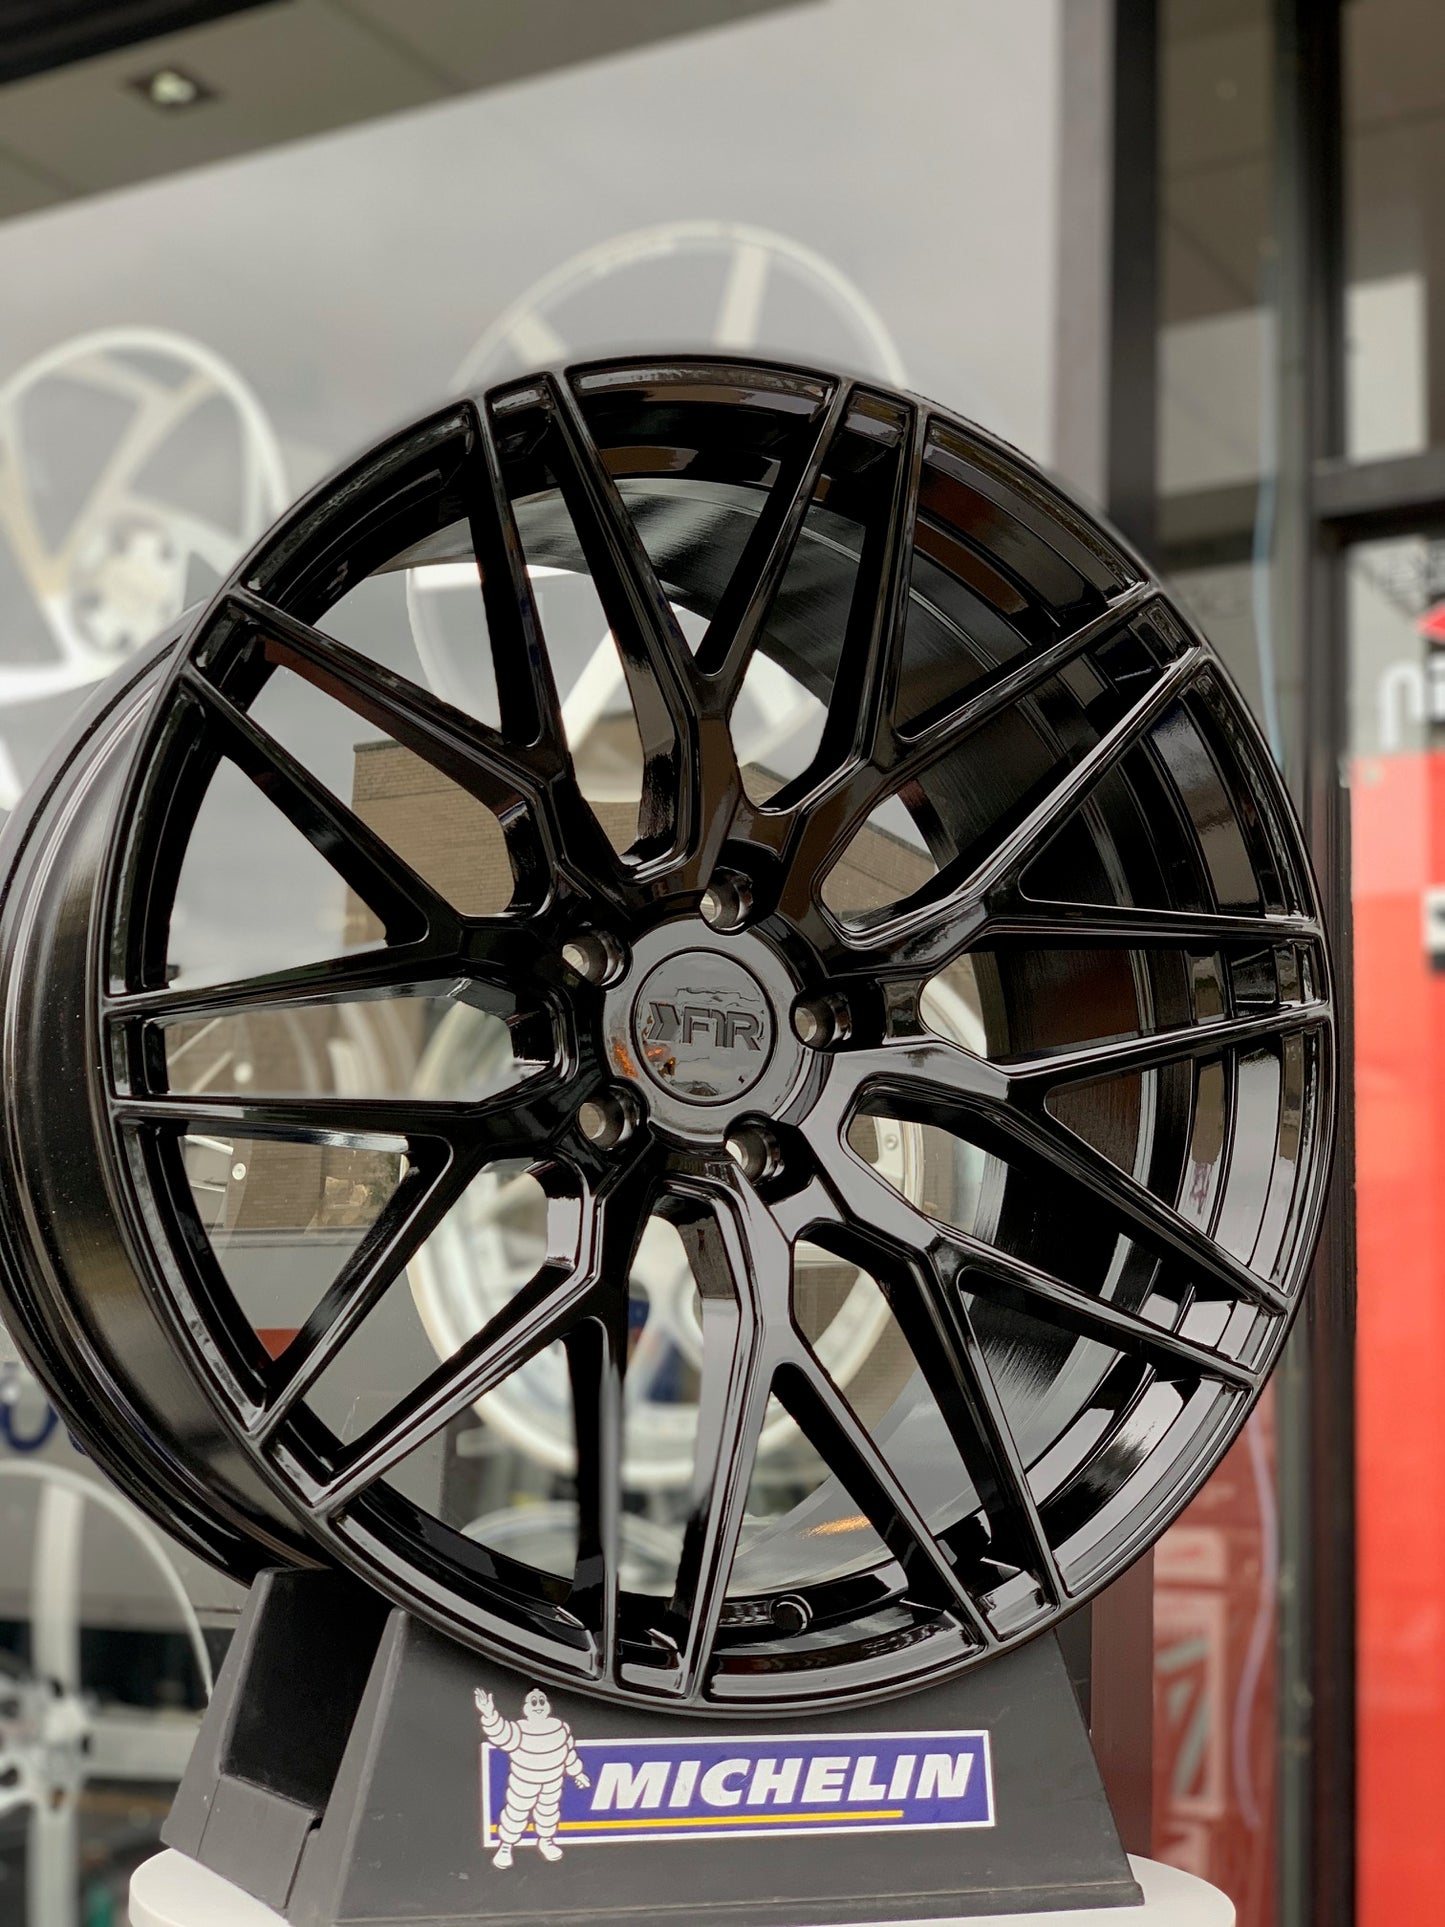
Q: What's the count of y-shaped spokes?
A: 10